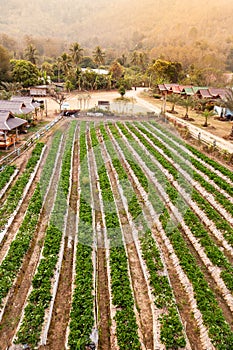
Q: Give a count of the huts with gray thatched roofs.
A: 3